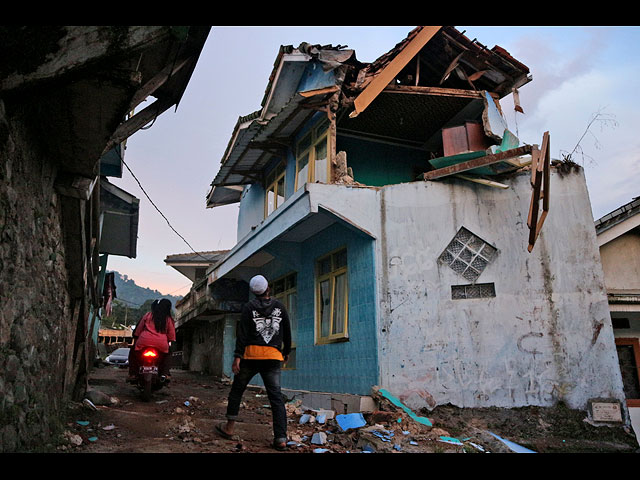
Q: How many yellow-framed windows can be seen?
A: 4